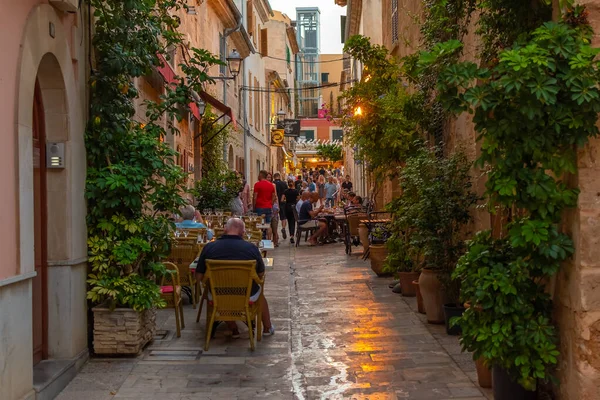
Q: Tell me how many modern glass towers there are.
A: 1